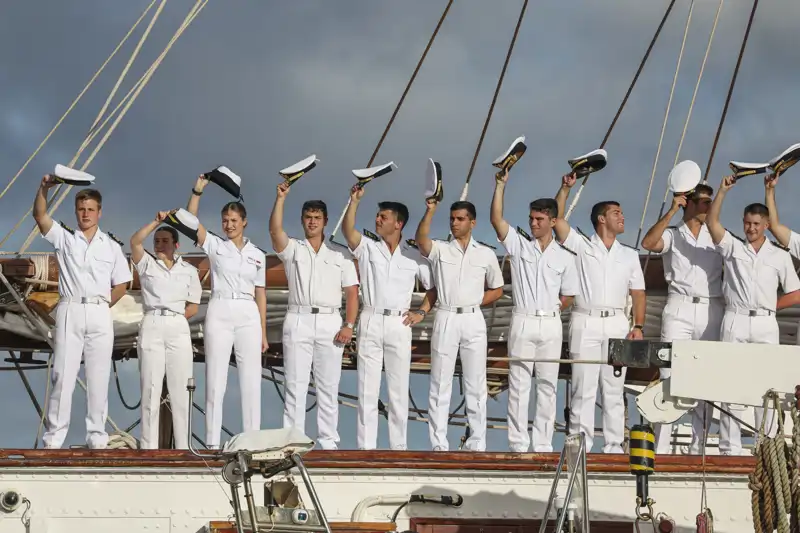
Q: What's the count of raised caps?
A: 11